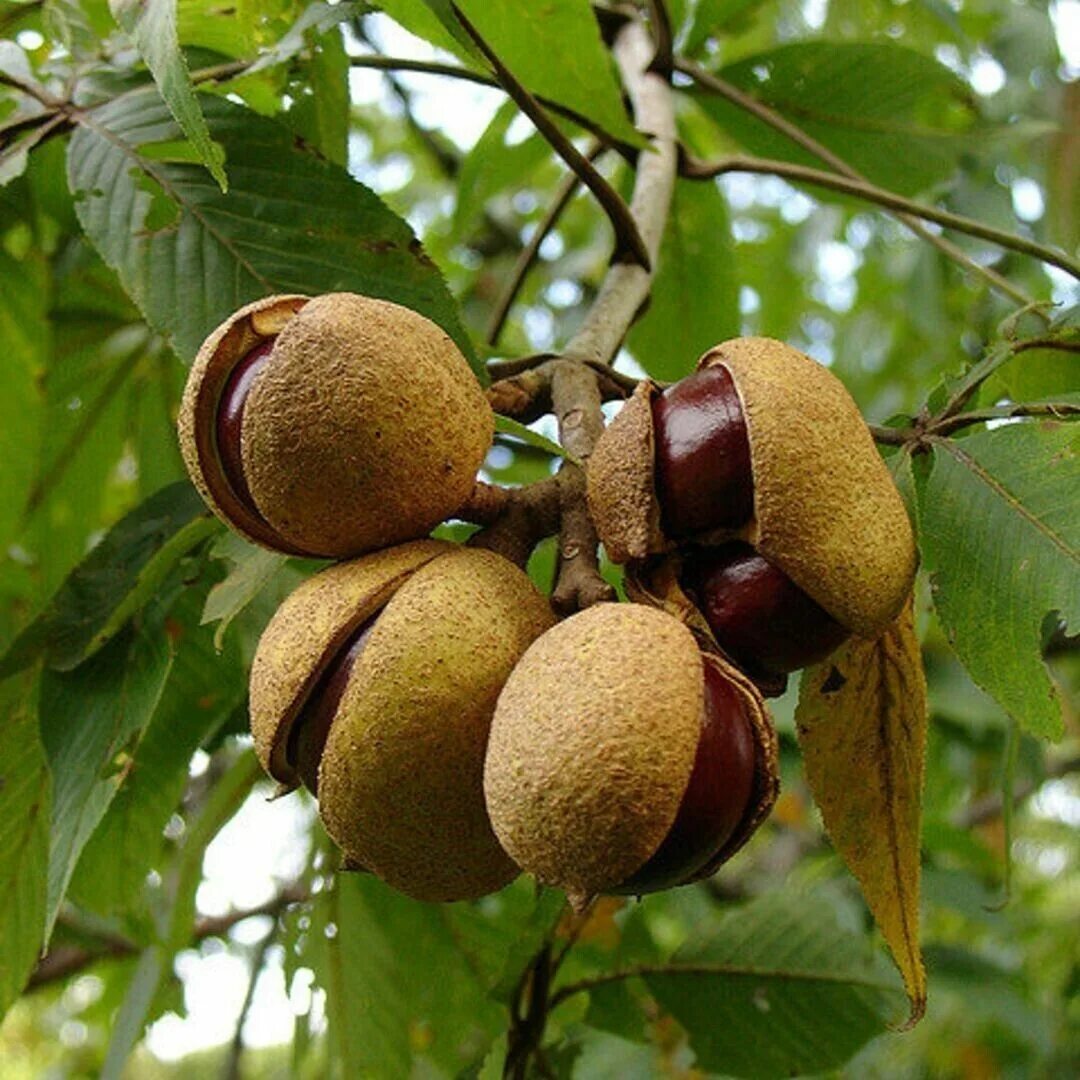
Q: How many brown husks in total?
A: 4